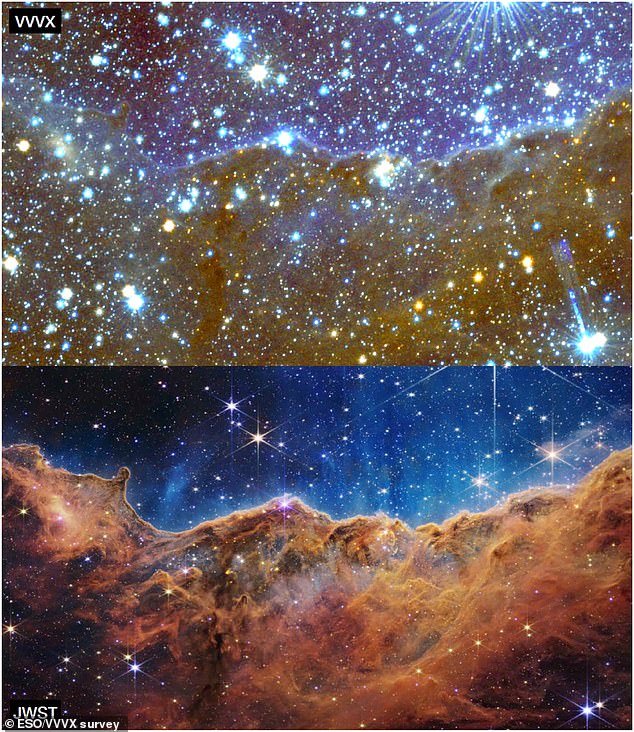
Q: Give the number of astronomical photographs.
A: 2